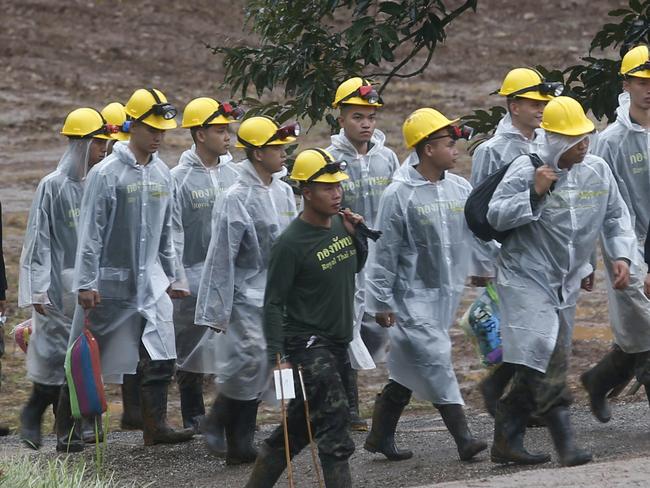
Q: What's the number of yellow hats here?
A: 11